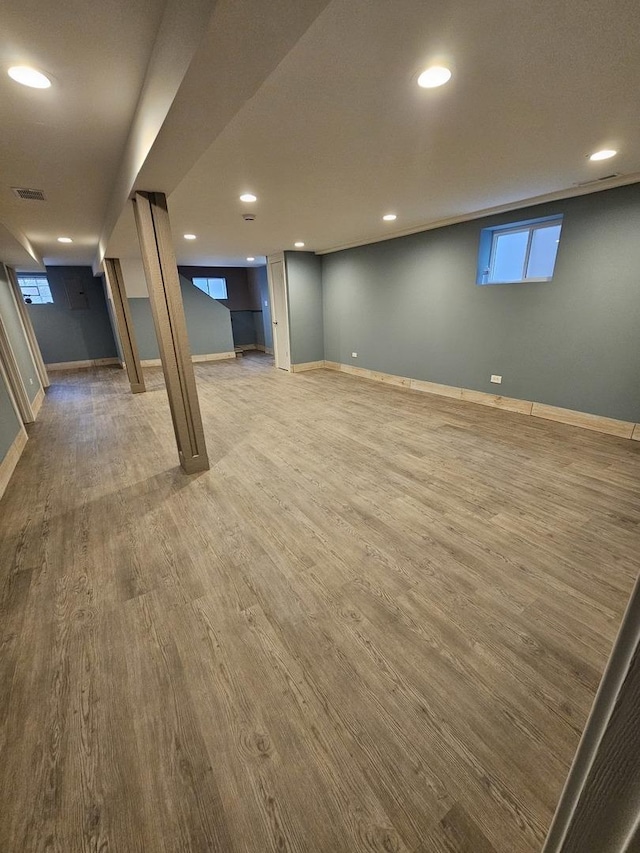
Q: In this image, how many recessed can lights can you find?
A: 9